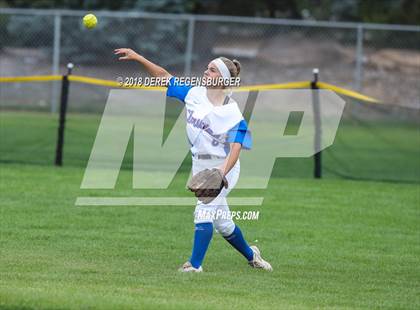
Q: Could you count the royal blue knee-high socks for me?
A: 2